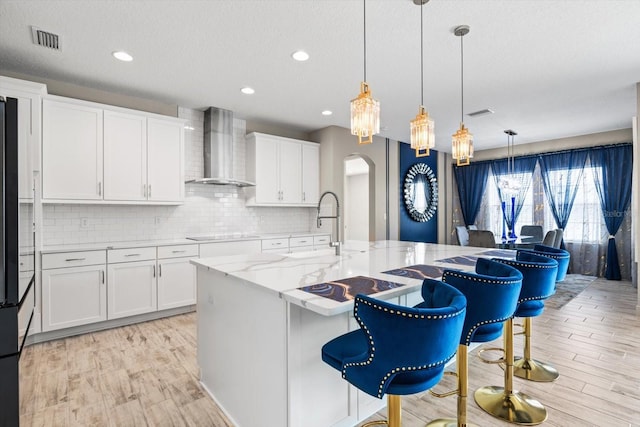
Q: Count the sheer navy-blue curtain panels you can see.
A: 4